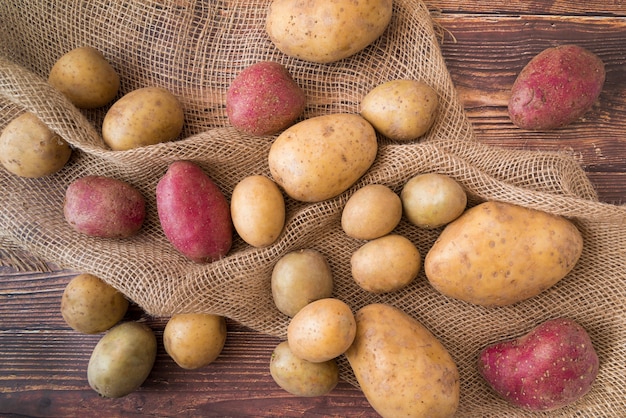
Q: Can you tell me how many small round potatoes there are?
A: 14